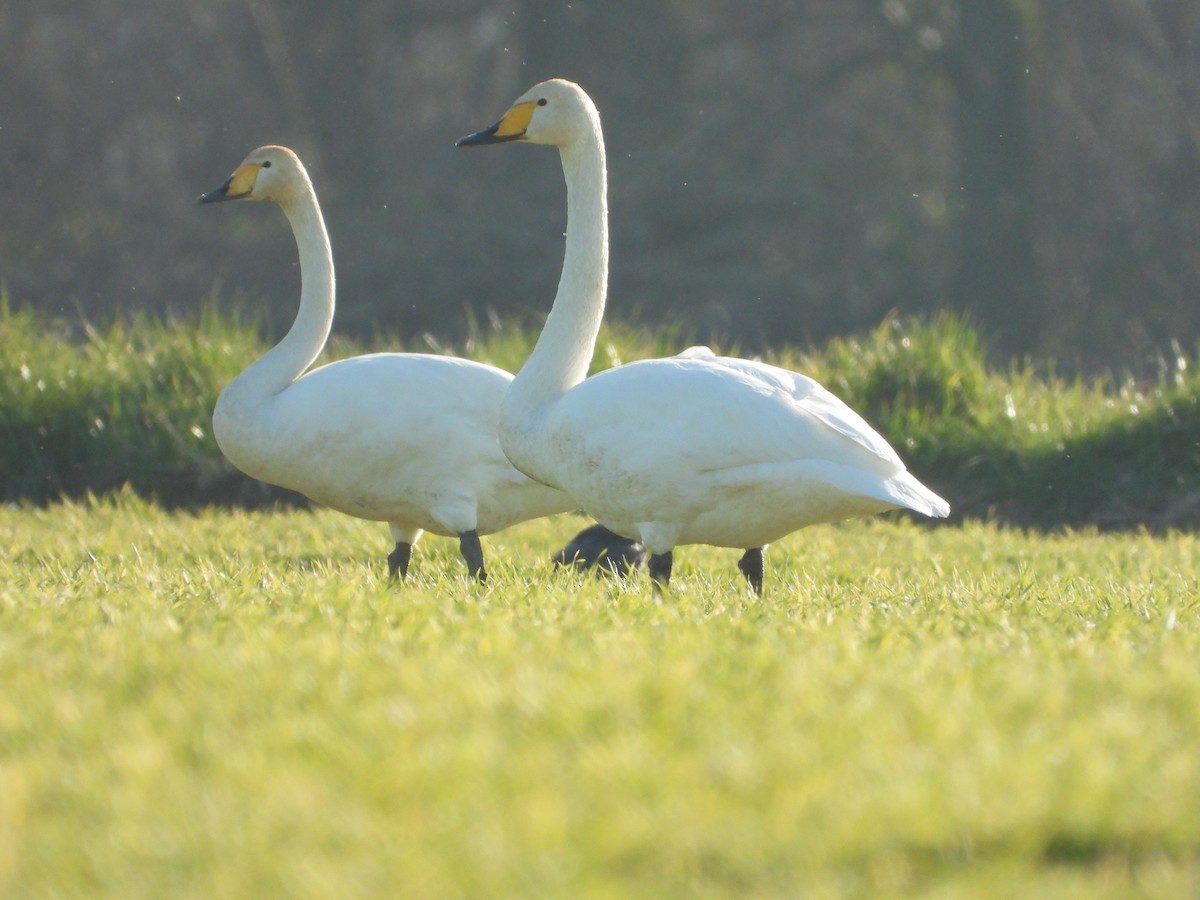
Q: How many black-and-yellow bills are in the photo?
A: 2